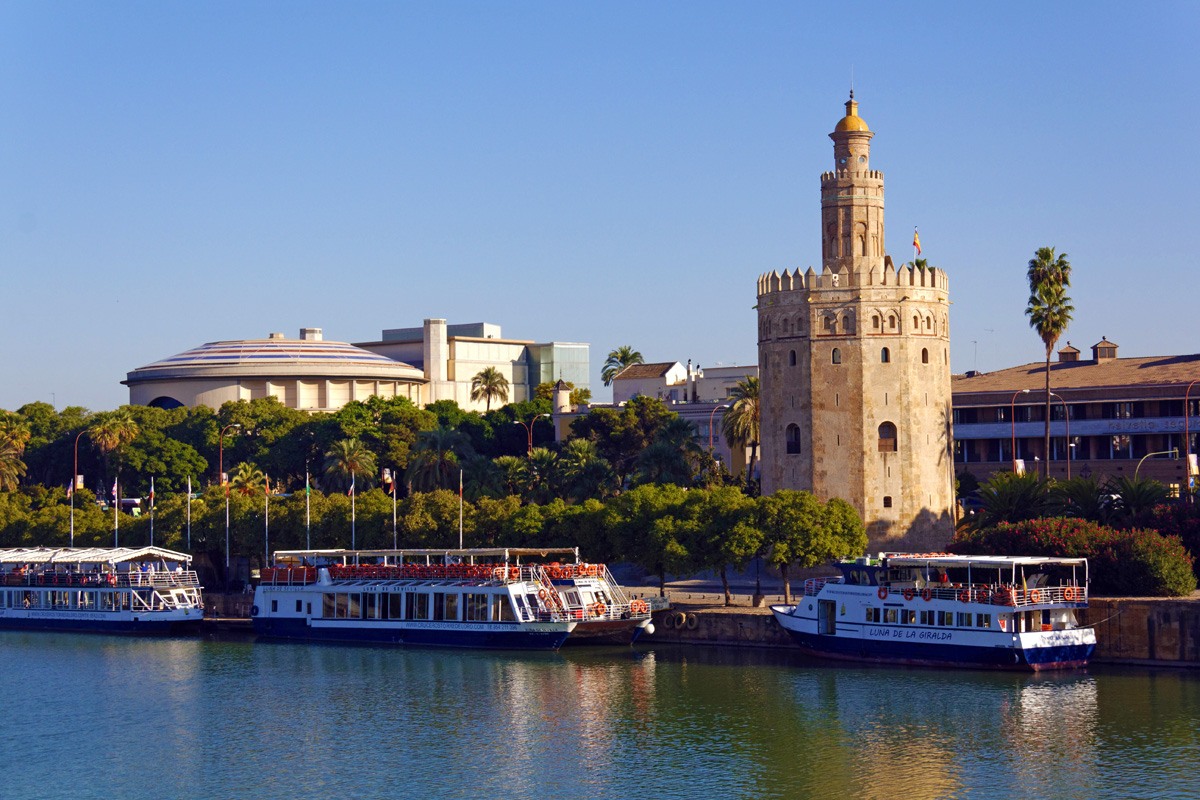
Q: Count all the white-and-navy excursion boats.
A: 3